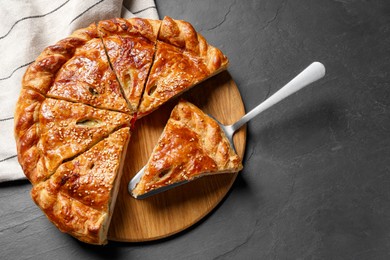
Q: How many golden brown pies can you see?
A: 1